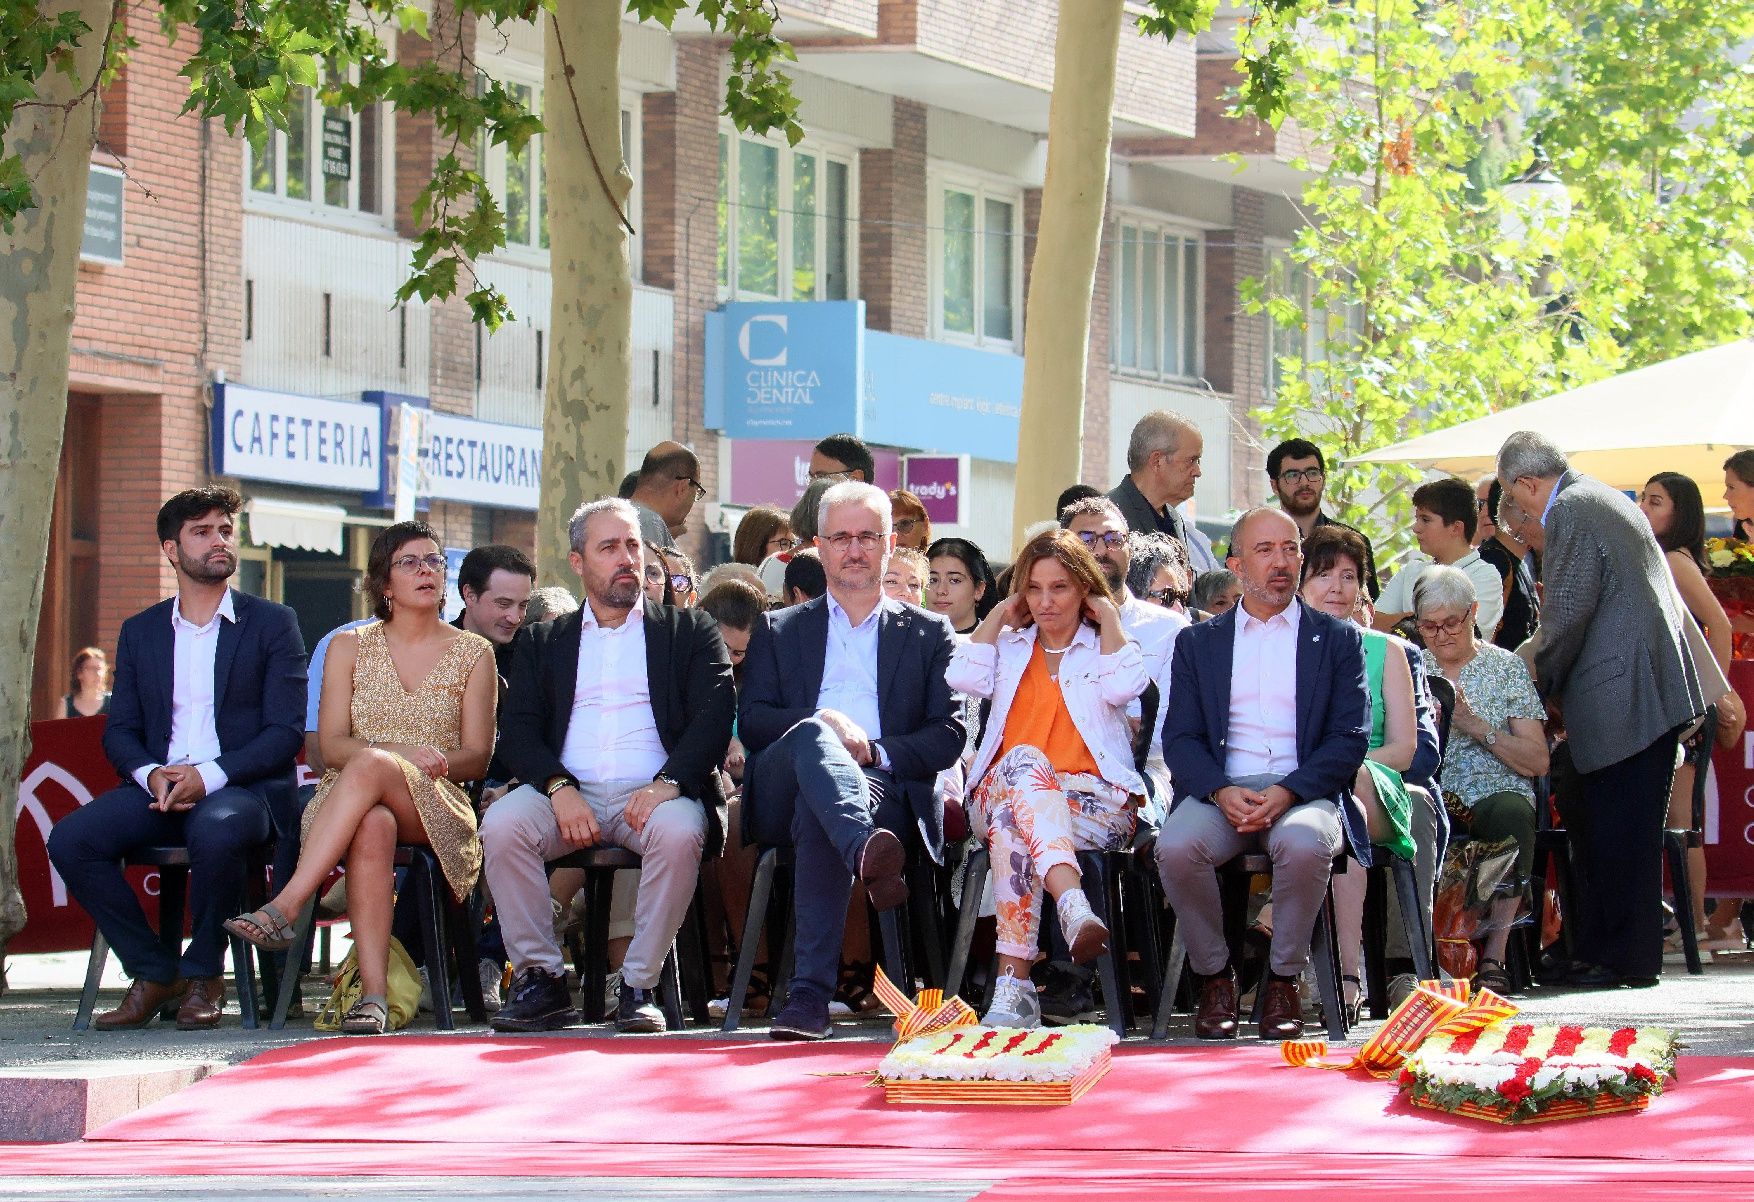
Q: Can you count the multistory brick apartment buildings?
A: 1